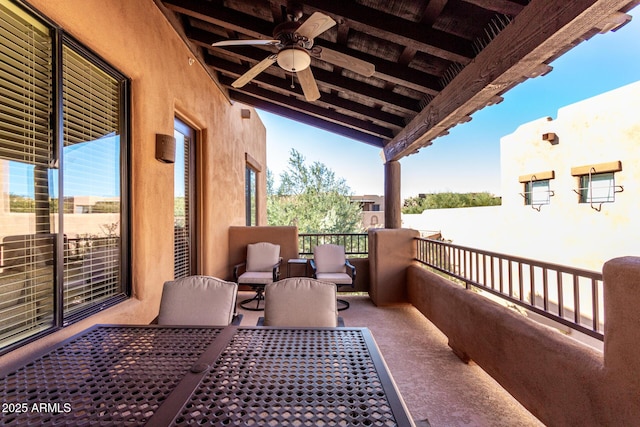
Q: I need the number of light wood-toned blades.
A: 5